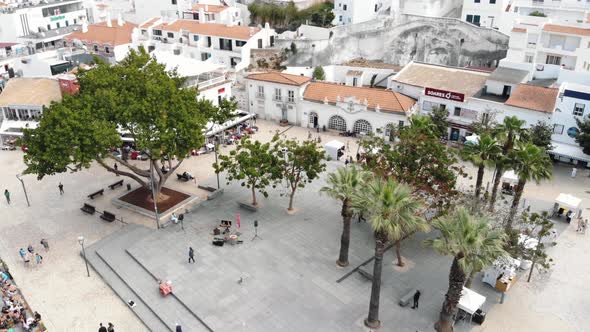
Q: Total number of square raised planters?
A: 1